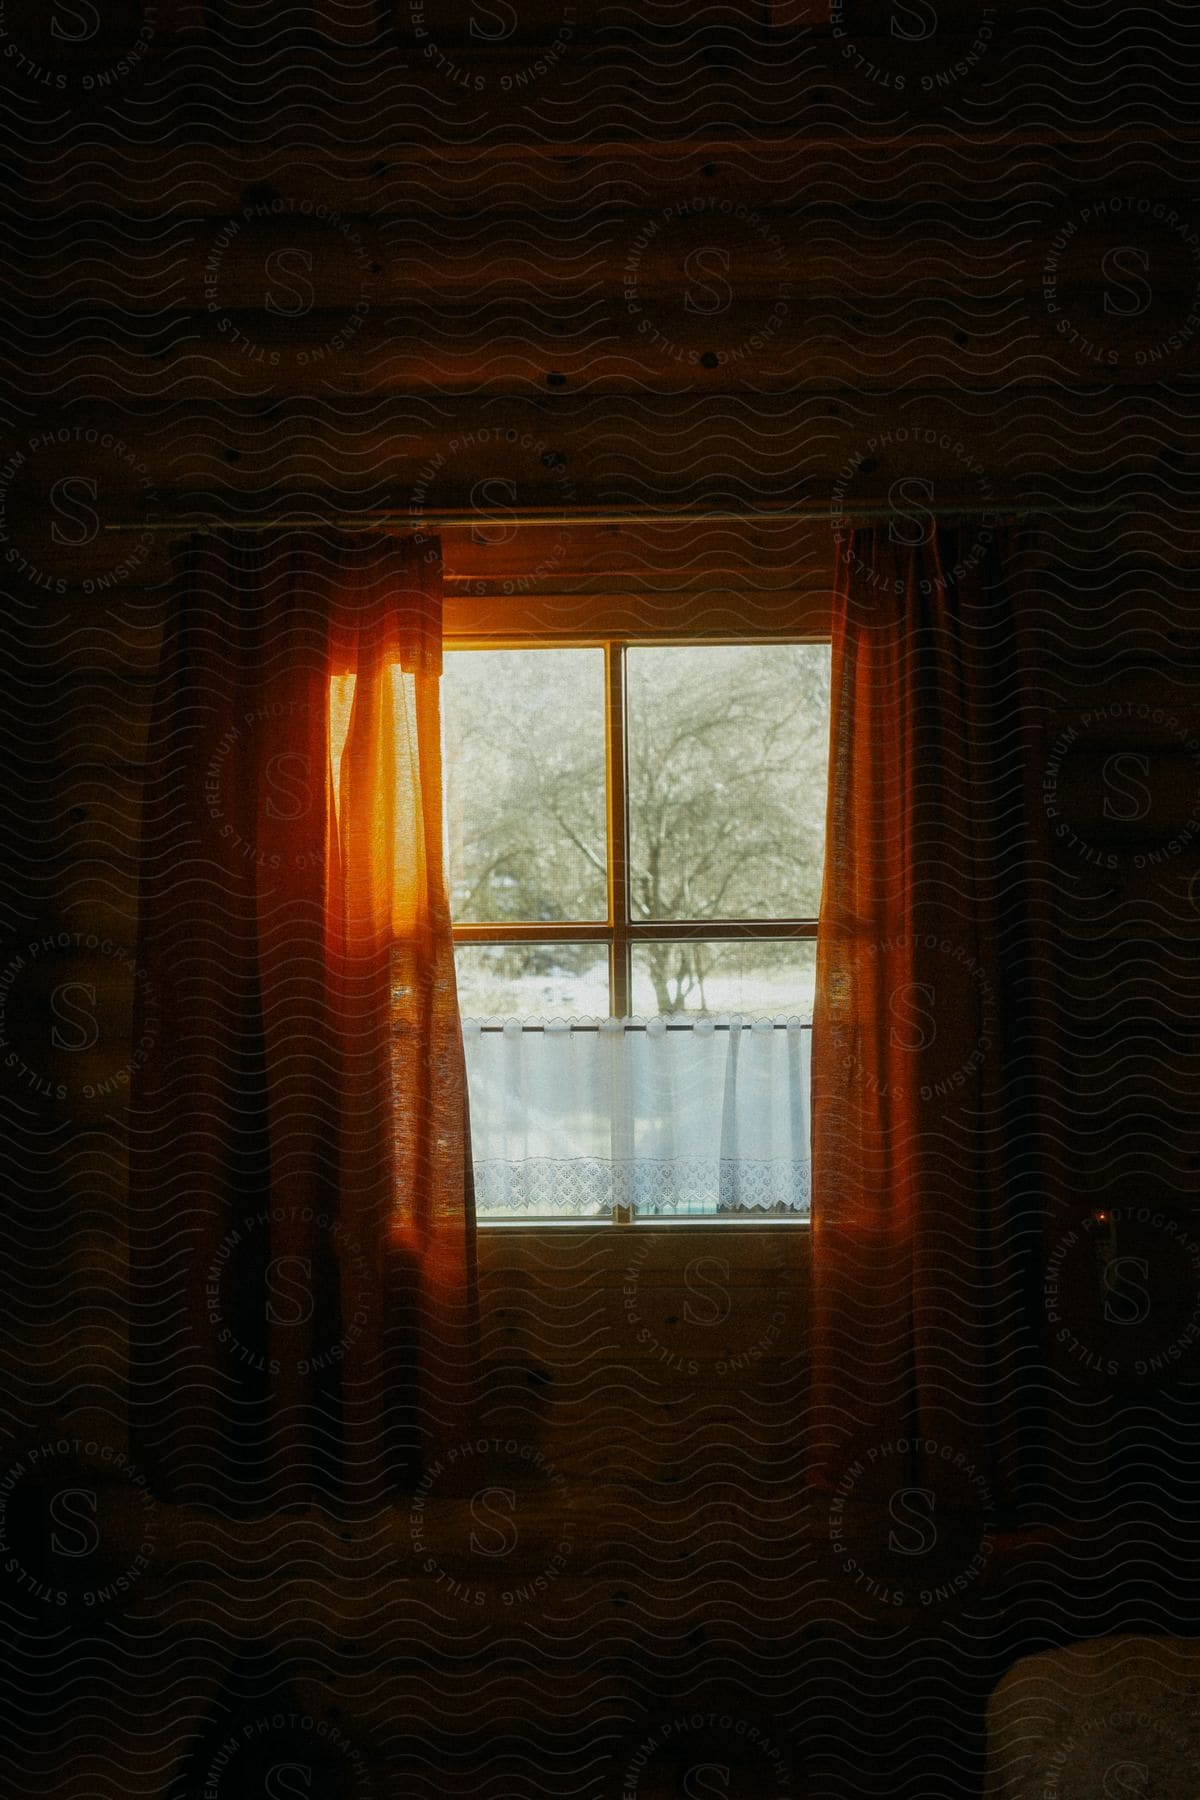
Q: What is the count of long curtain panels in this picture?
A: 2